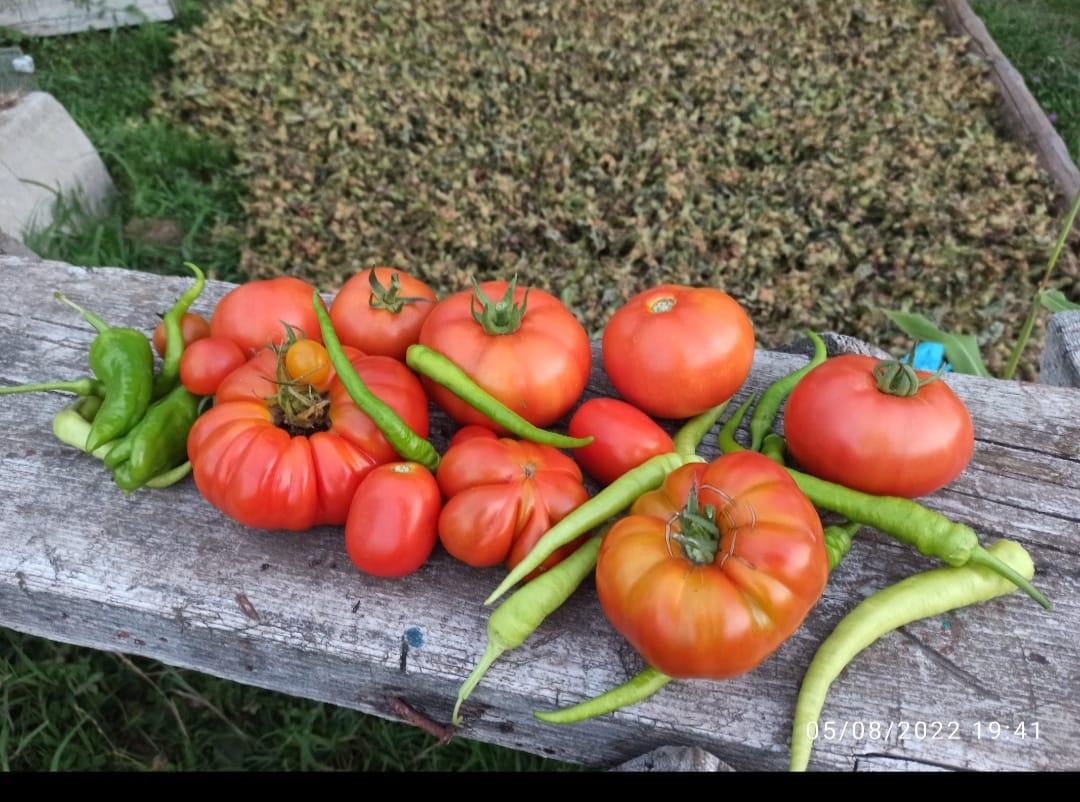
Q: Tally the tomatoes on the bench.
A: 13